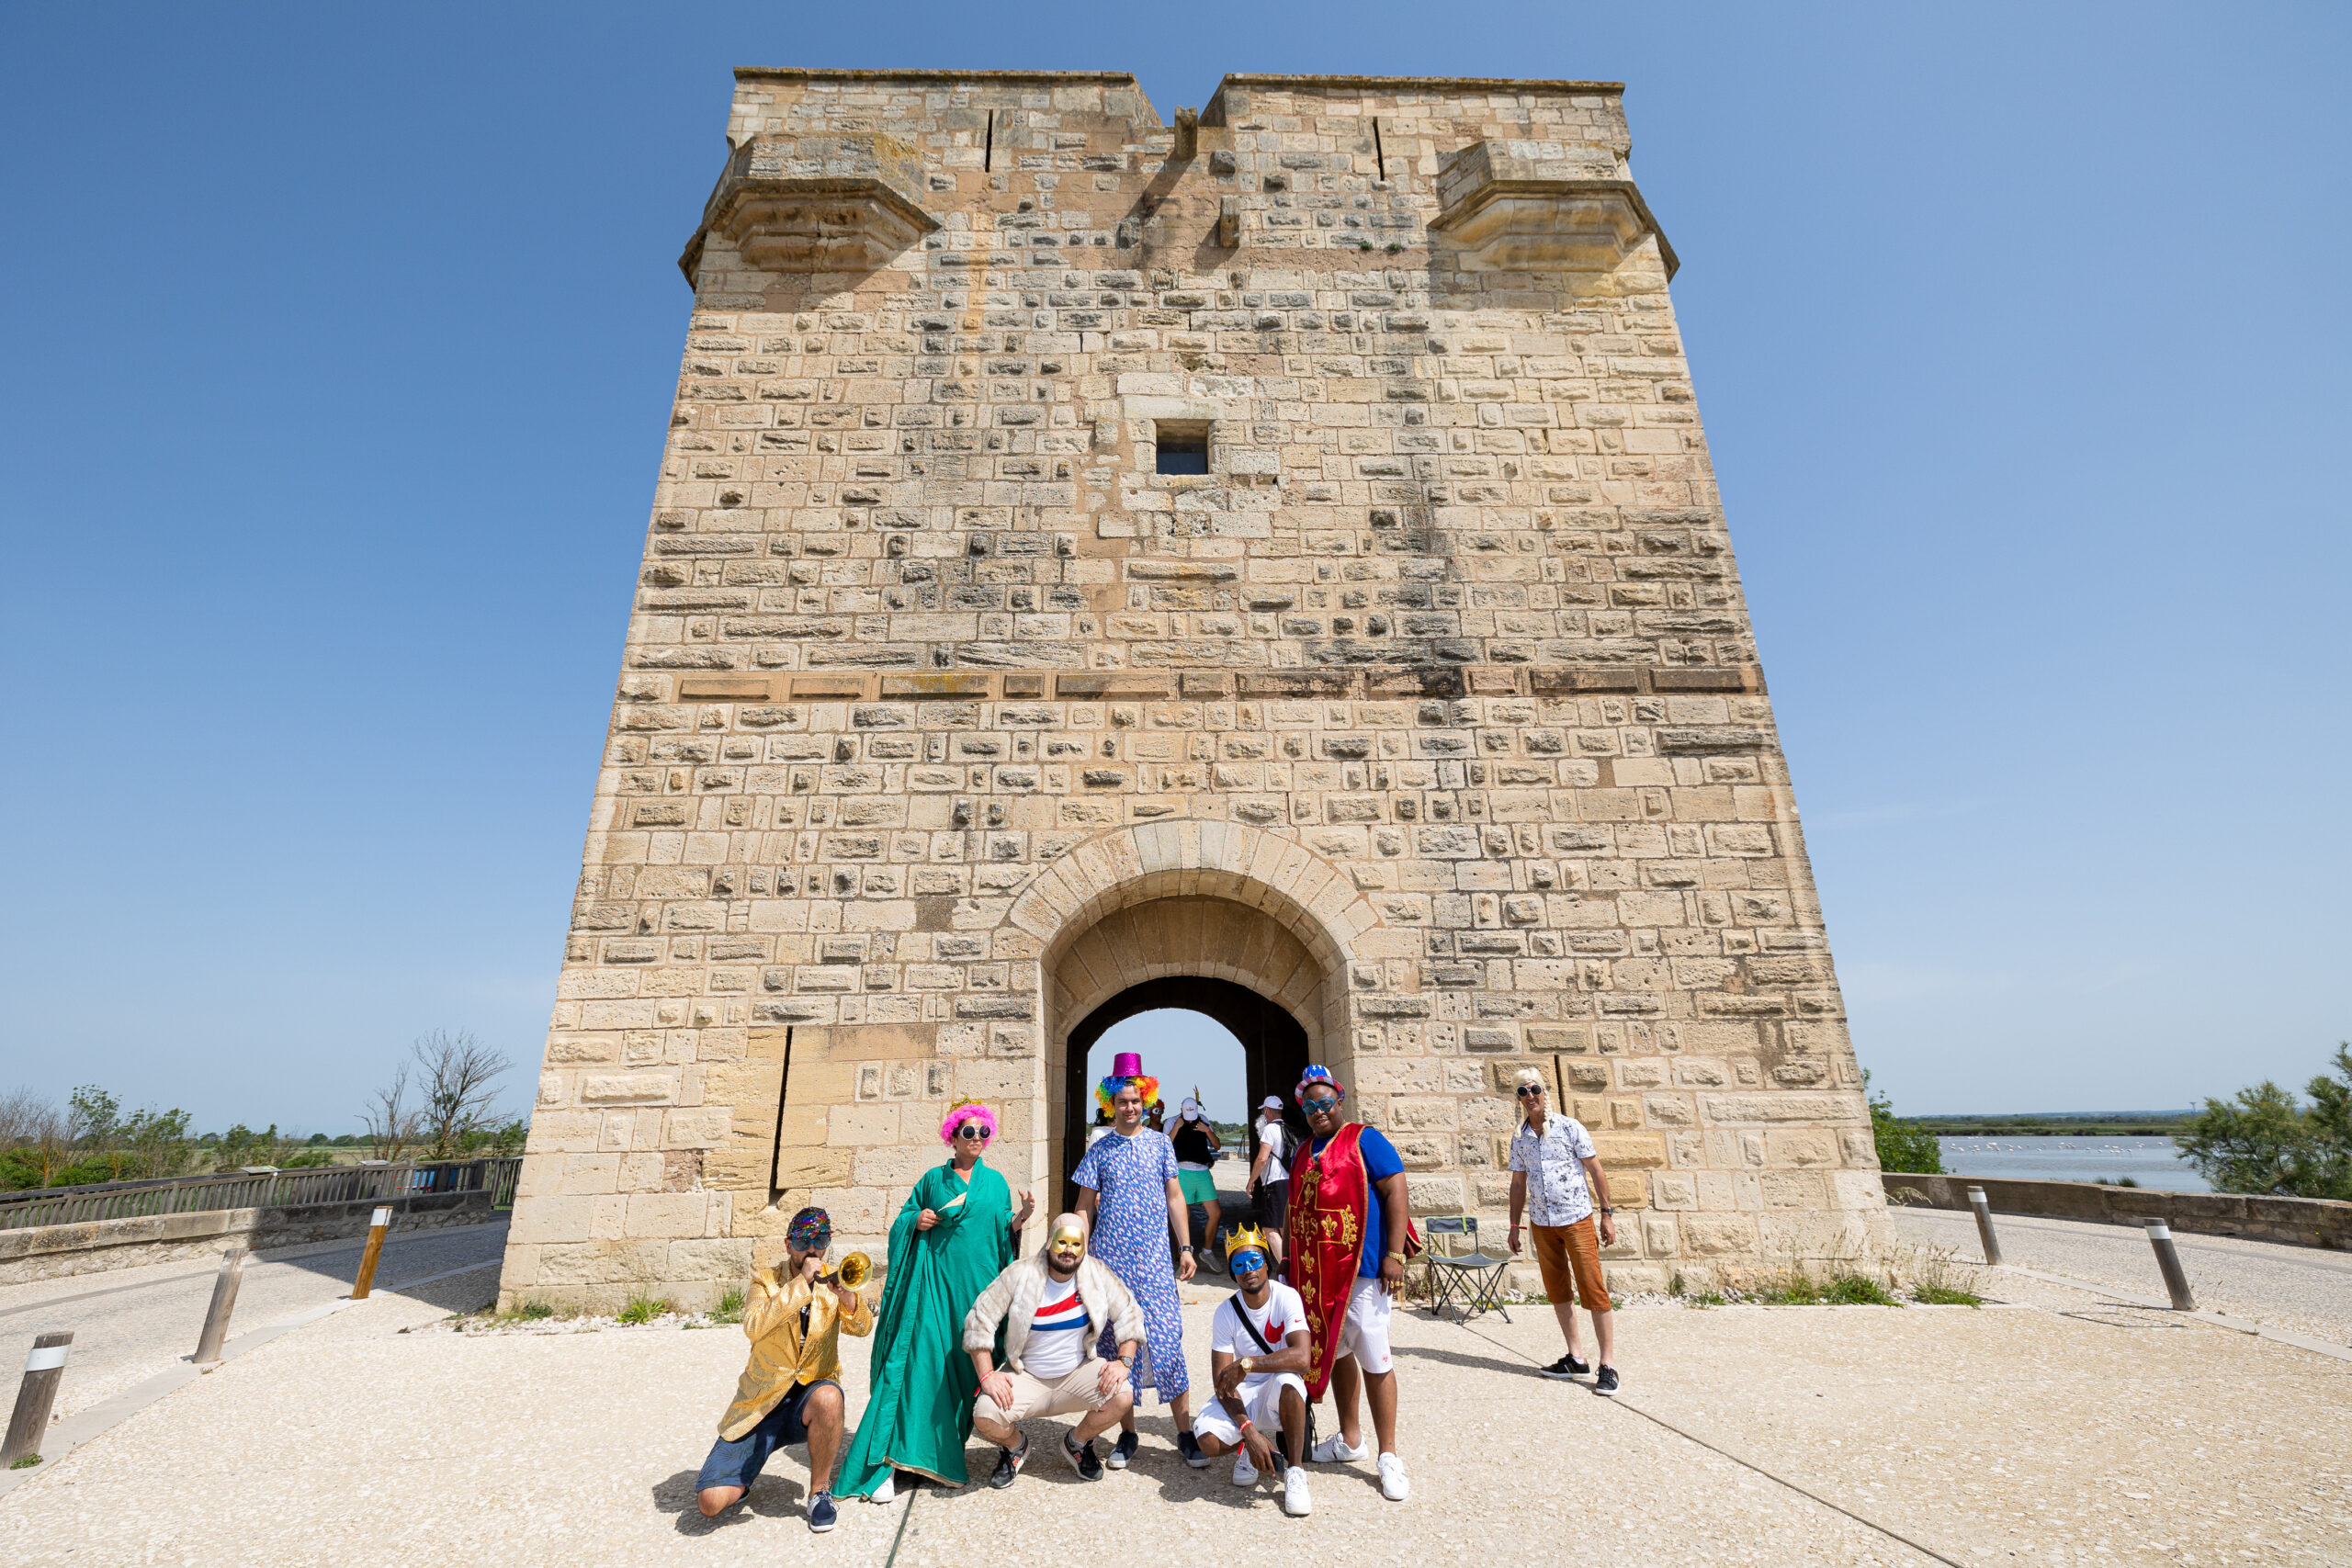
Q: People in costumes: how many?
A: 7